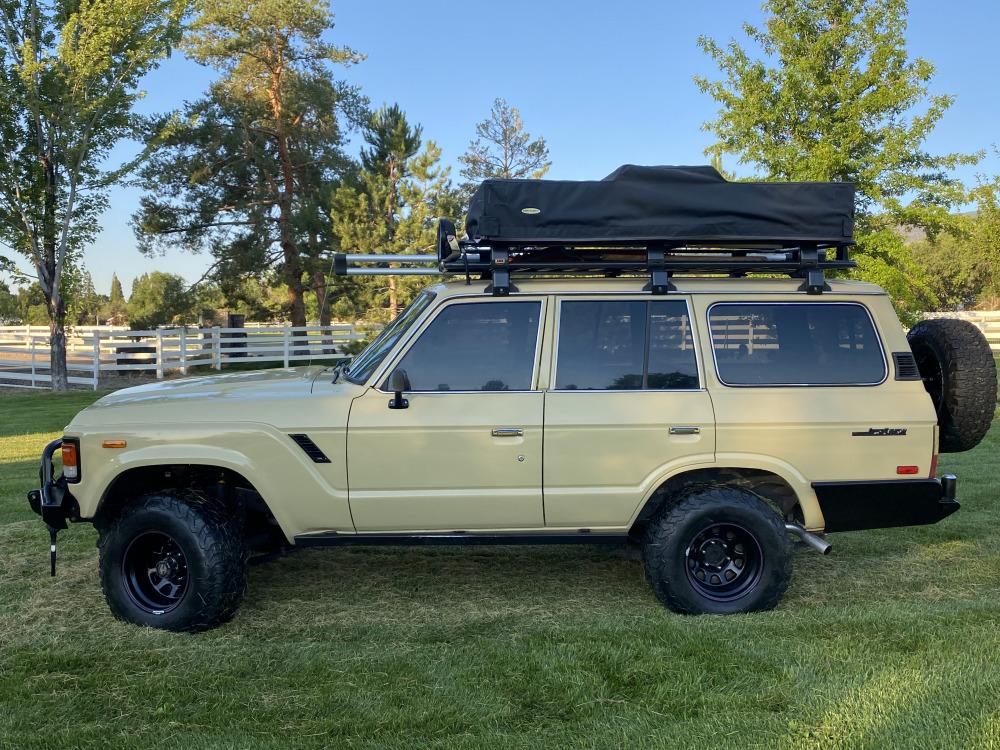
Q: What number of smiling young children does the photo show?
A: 0